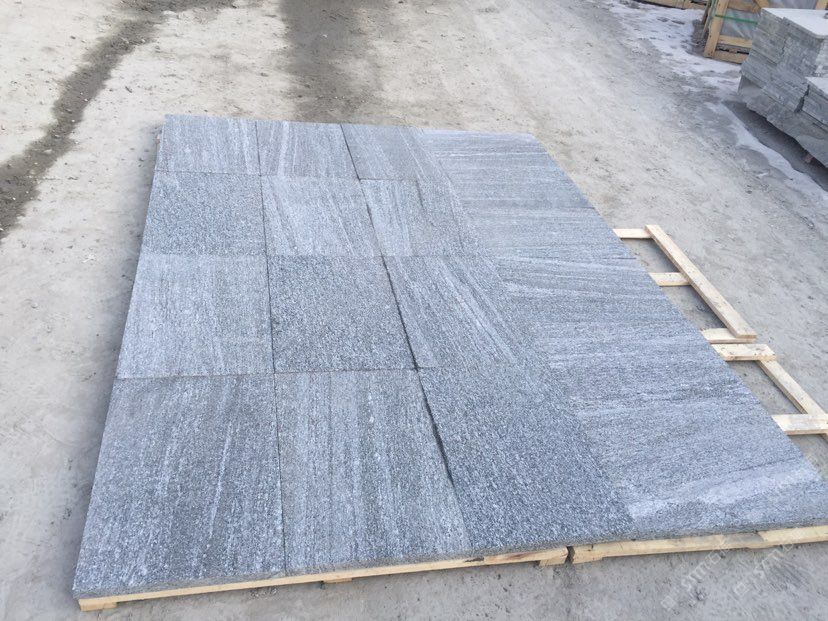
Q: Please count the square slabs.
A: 12